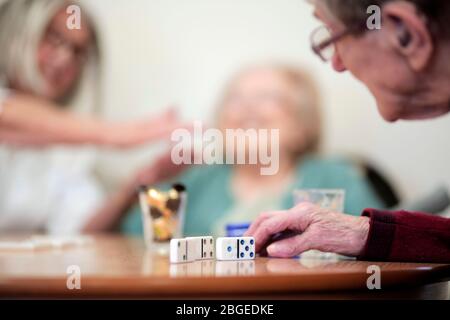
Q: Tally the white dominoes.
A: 3